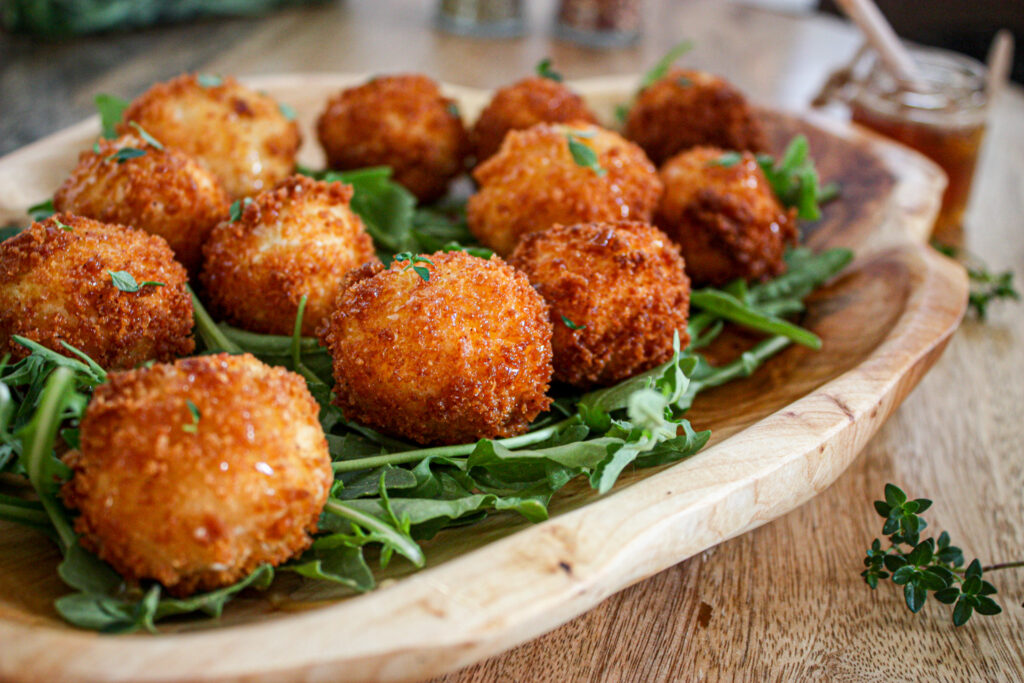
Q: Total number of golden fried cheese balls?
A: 12